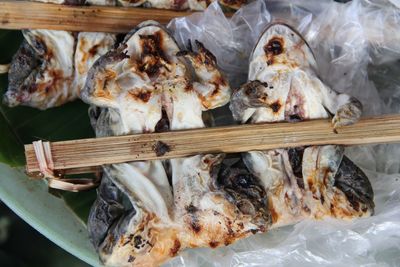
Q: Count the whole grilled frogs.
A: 2